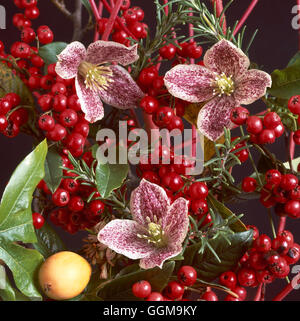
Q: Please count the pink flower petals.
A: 12